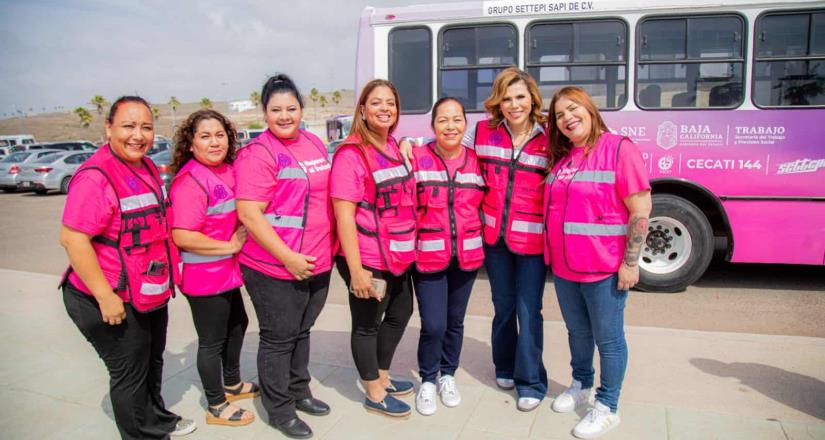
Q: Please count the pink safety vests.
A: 7